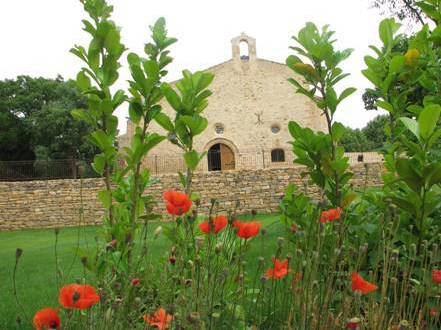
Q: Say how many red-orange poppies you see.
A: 10